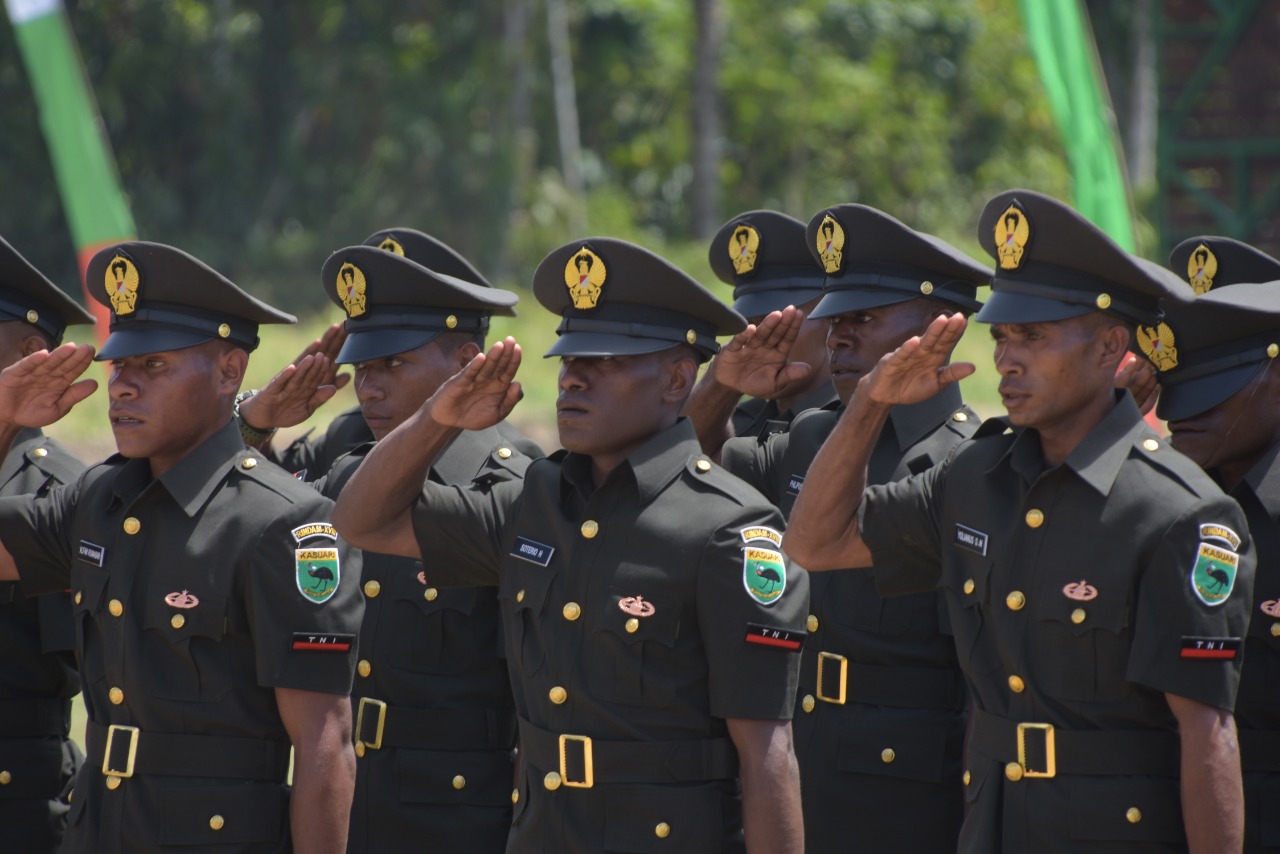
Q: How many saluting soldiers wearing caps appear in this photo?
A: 10